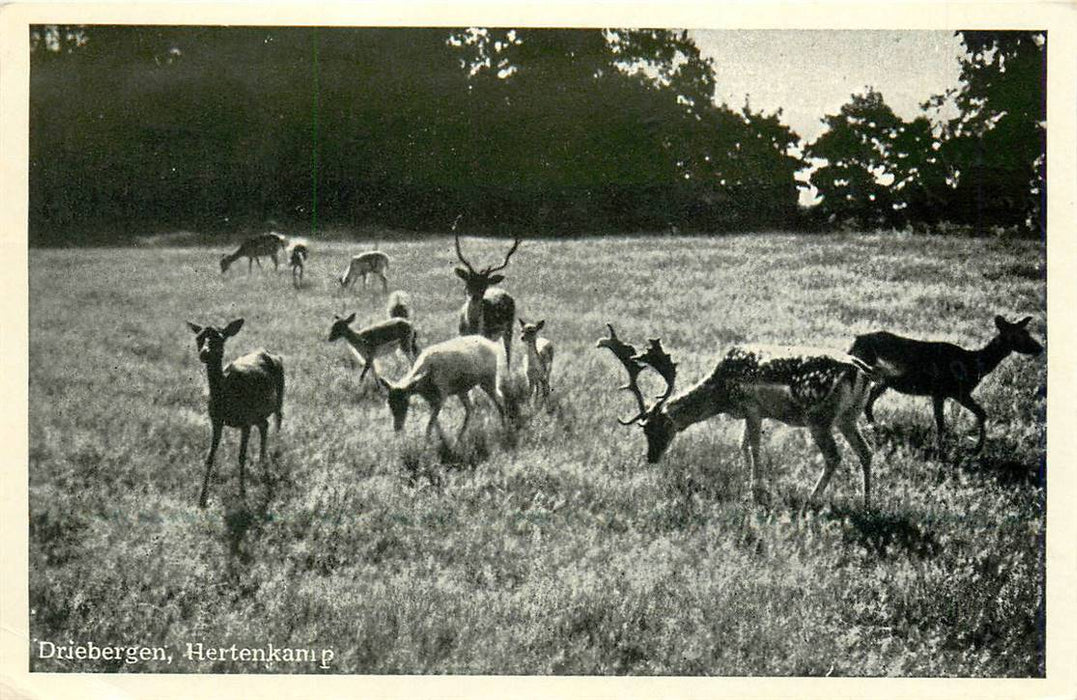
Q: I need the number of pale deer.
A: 1